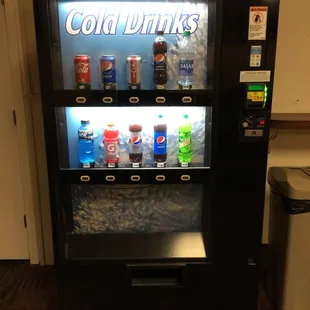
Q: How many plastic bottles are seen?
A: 7